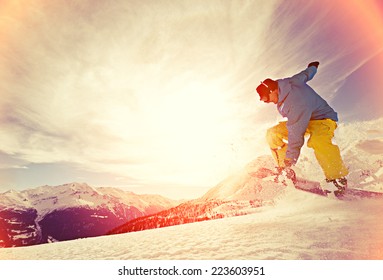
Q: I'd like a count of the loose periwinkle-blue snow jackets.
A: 1